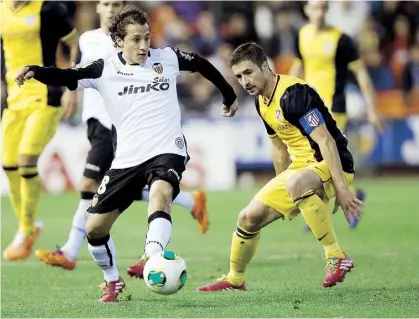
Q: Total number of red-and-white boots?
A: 4